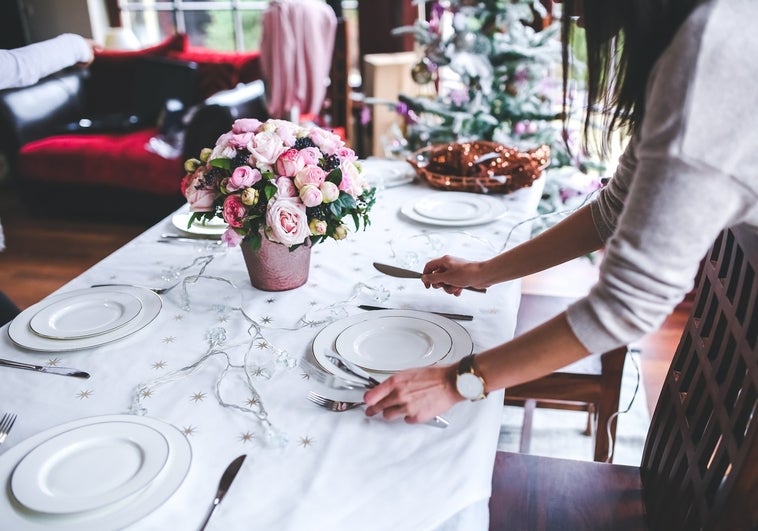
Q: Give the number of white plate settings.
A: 6